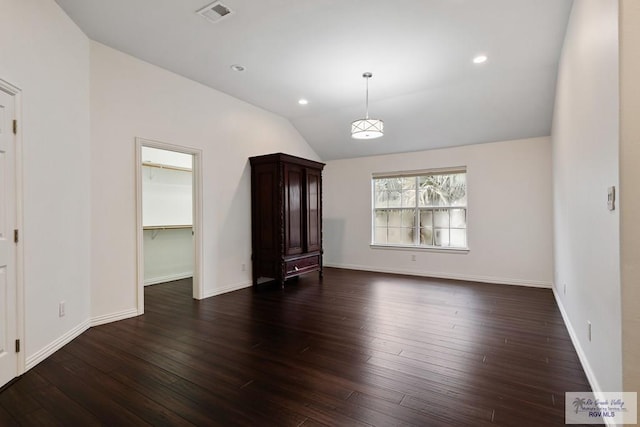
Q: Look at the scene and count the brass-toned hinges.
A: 3